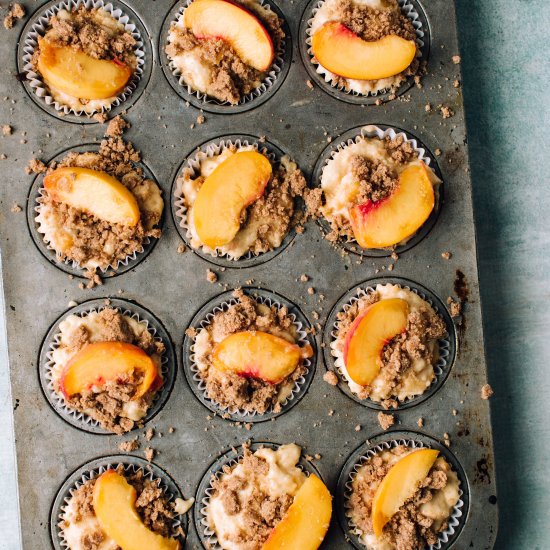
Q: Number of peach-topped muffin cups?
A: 12